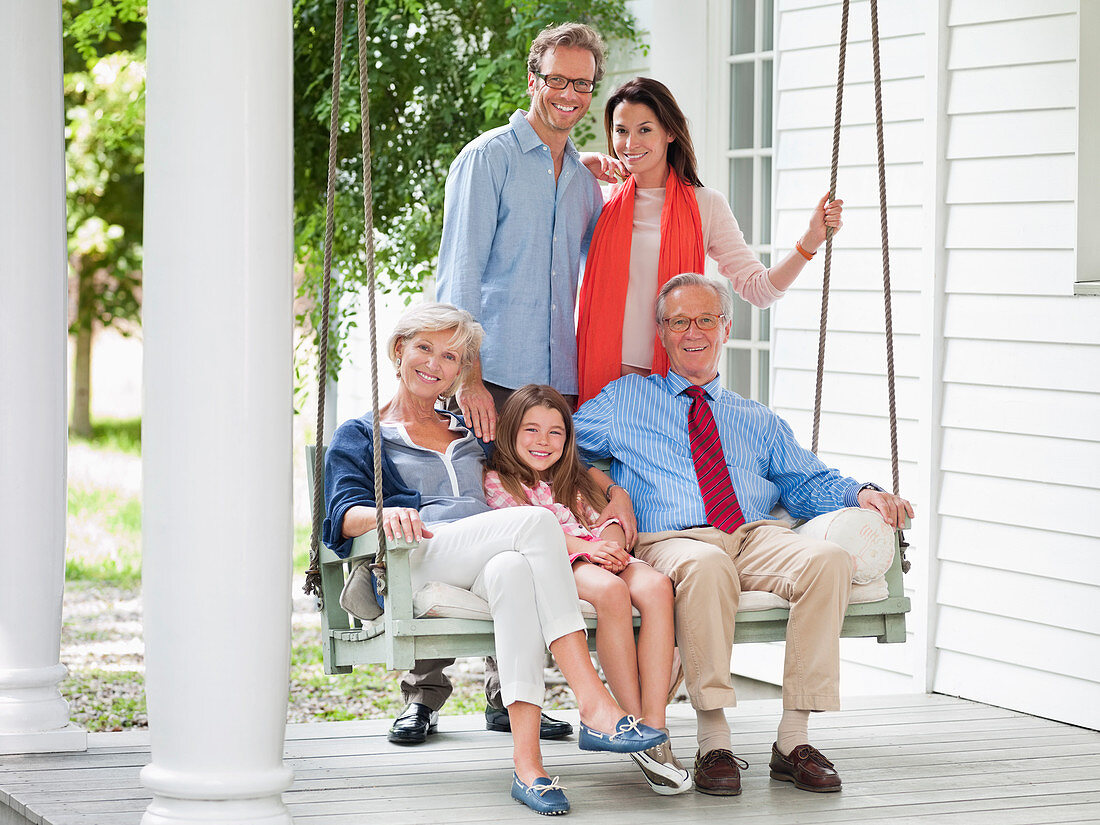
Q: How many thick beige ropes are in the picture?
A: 4